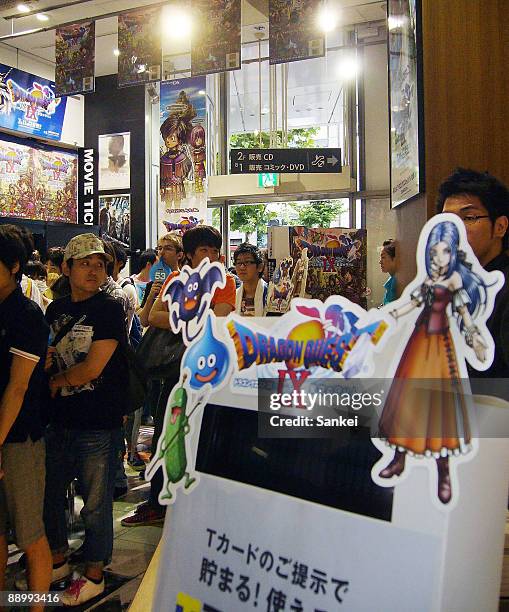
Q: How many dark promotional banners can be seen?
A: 4